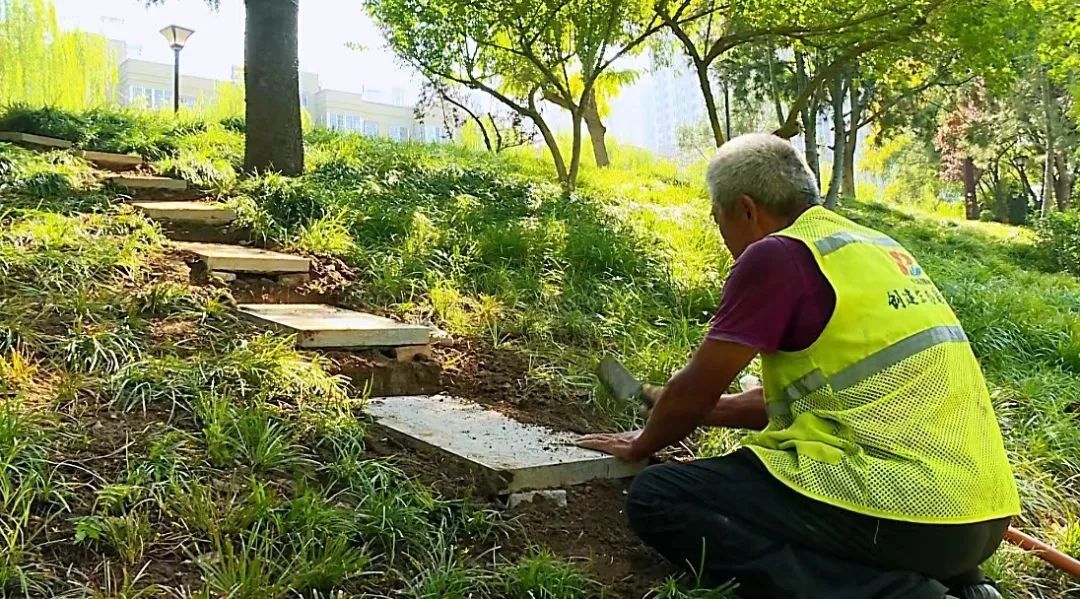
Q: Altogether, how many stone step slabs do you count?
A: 7